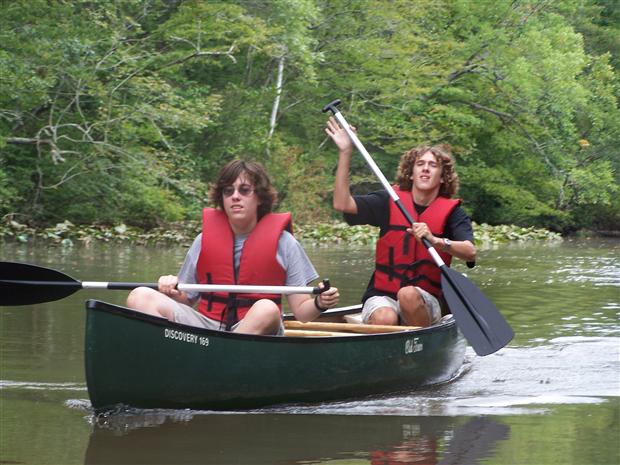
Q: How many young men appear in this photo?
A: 2